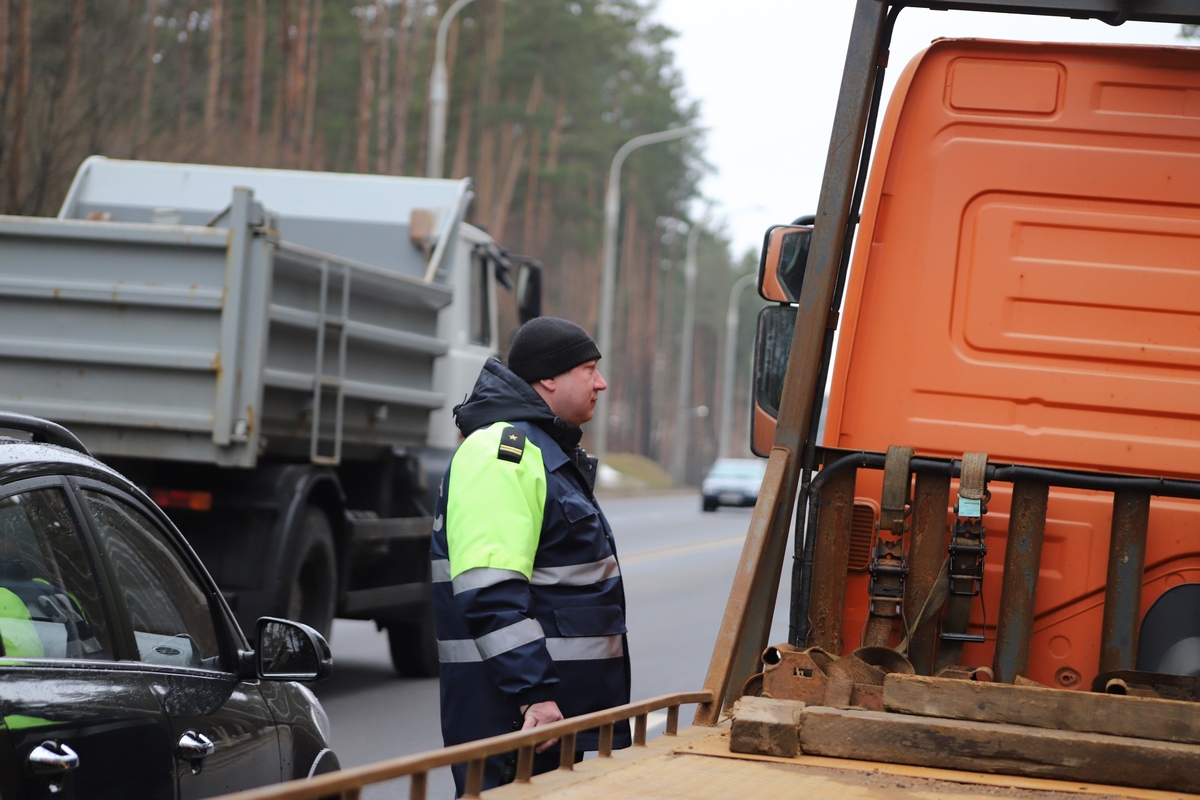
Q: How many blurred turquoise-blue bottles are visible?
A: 0